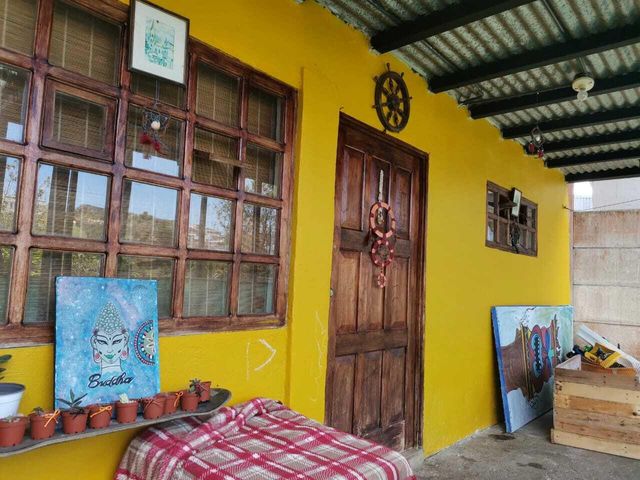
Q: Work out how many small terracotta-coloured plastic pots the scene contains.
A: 9